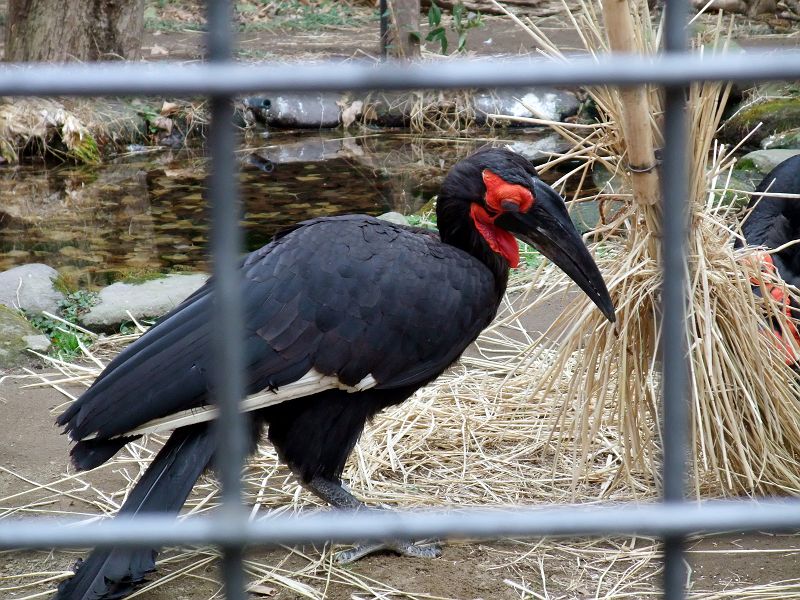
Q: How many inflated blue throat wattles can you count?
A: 0